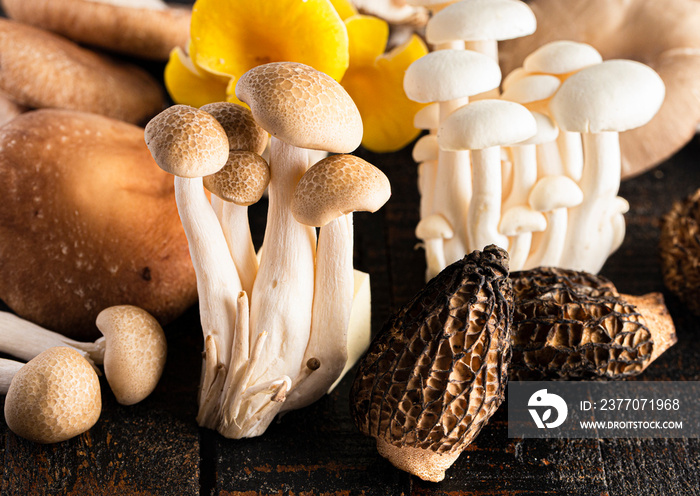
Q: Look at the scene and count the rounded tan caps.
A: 7